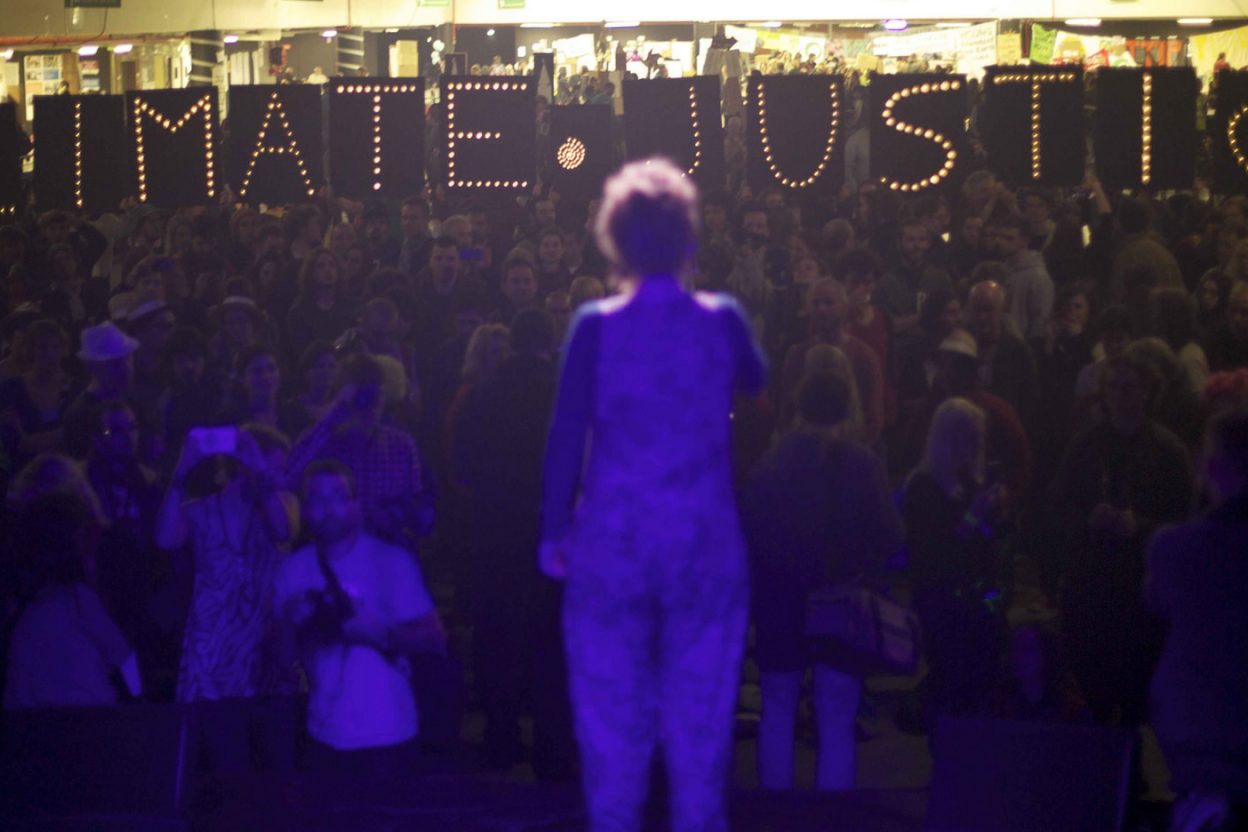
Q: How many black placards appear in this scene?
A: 13